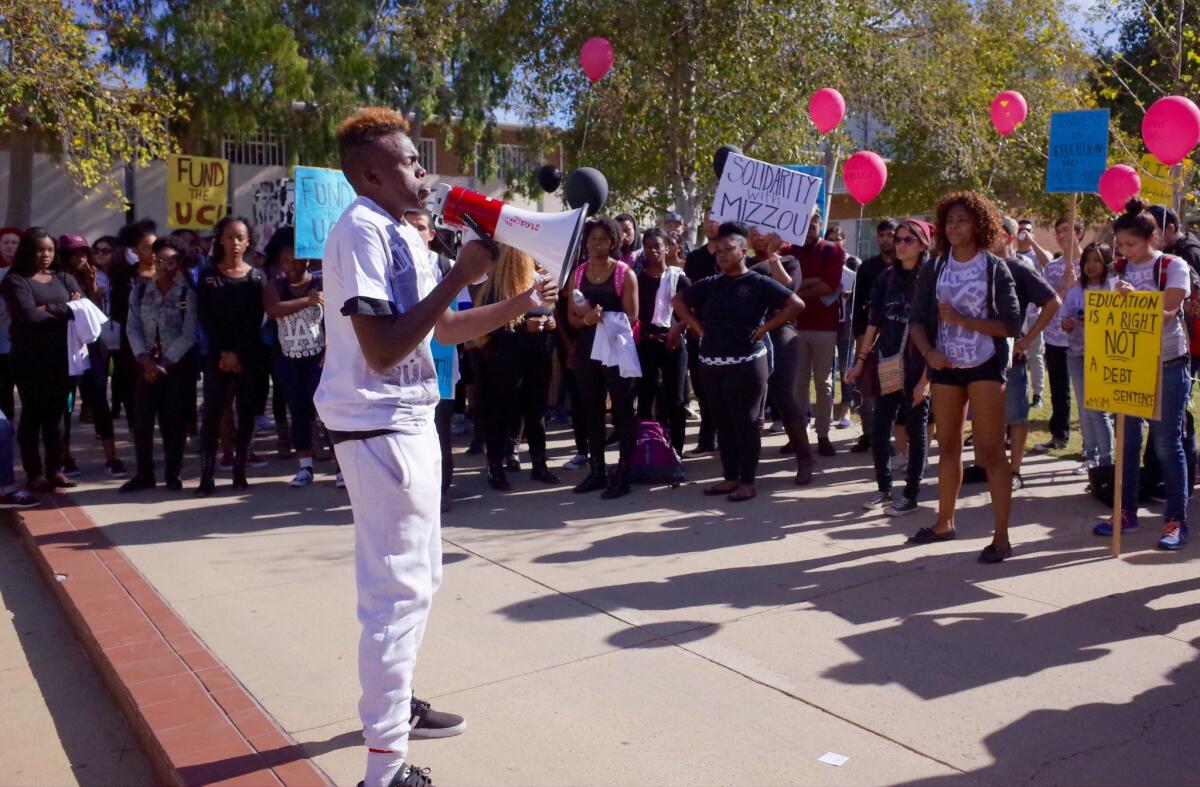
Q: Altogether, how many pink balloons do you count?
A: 6